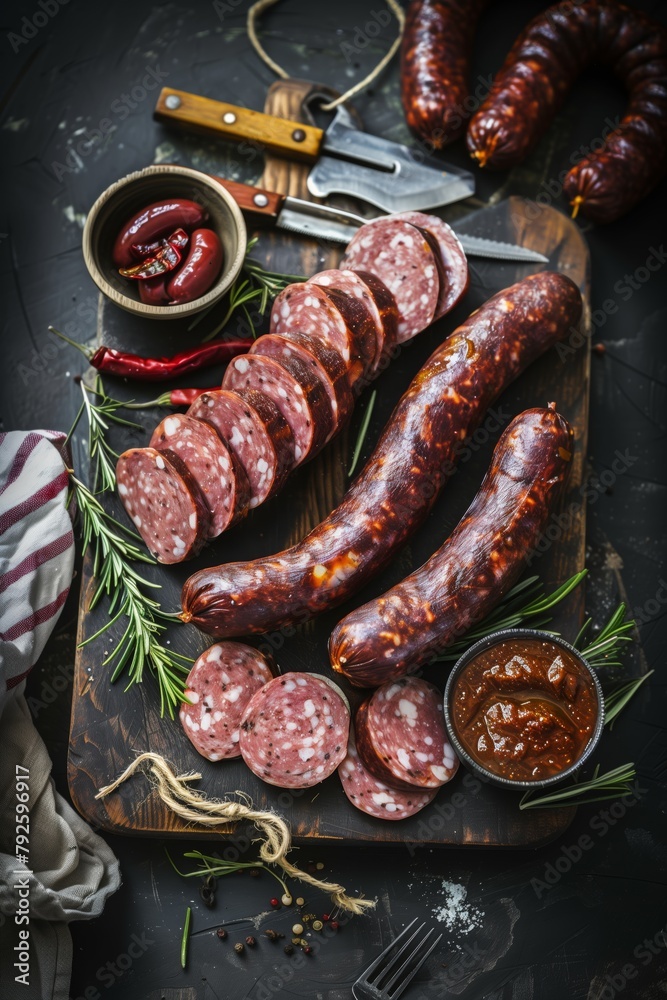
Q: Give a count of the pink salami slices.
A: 13